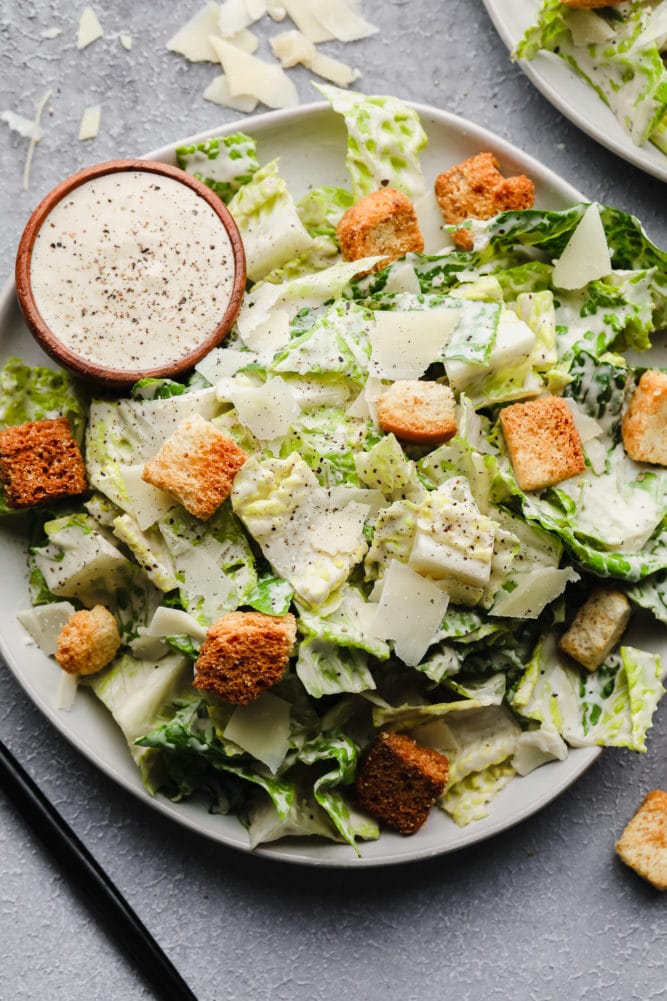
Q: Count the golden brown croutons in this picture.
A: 13